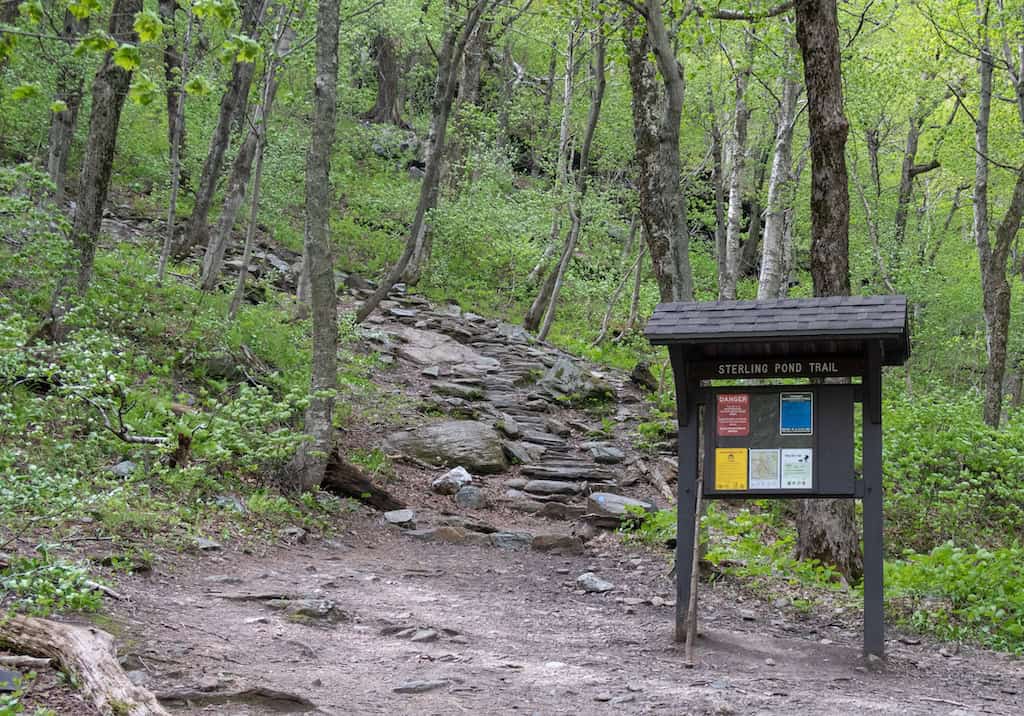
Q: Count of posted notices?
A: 5